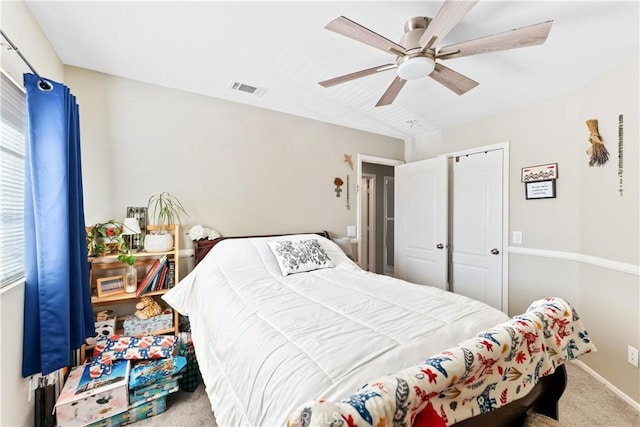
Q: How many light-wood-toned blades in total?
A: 6